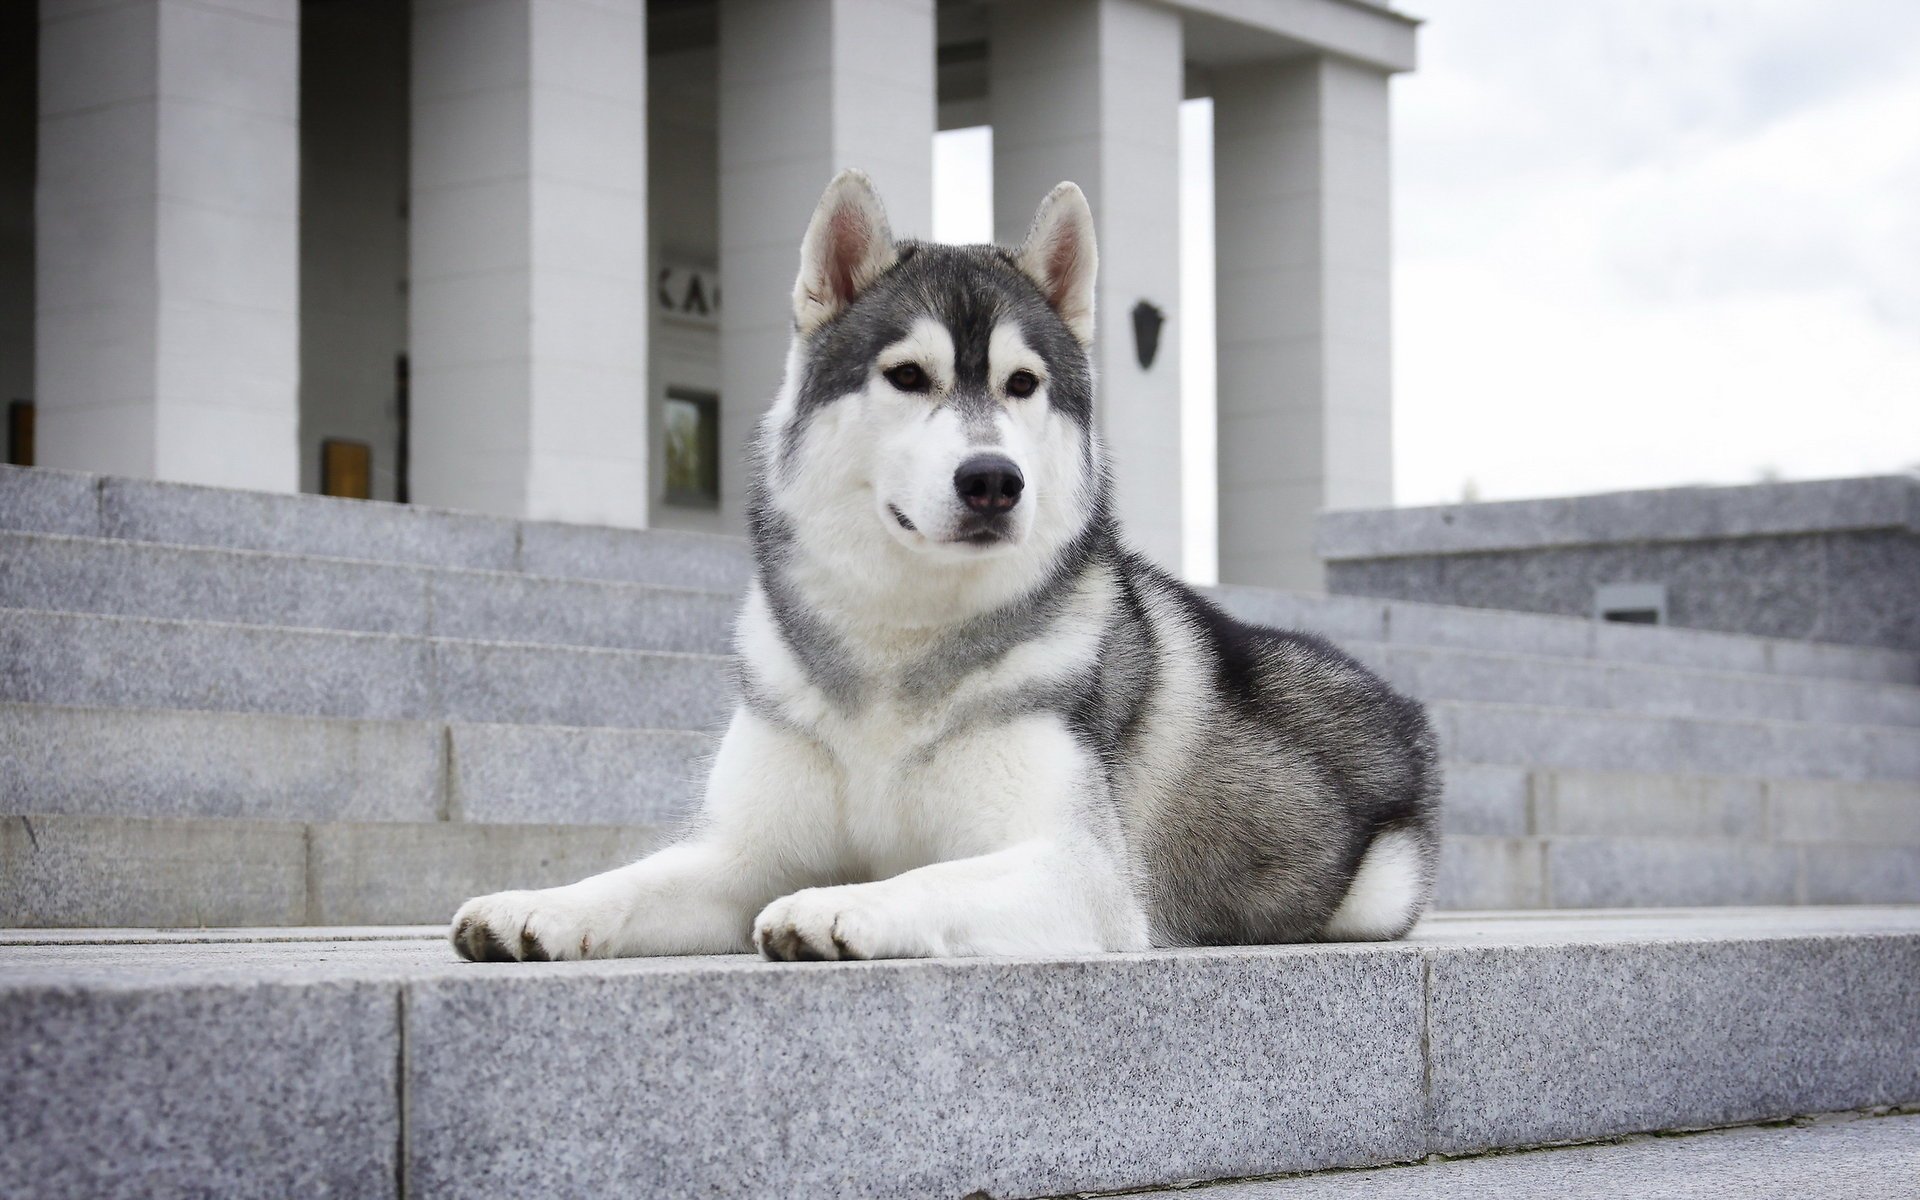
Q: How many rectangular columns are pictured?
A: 5